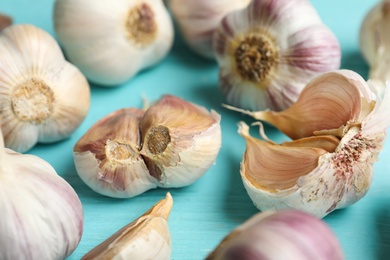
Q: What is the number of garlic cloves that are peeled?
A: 0